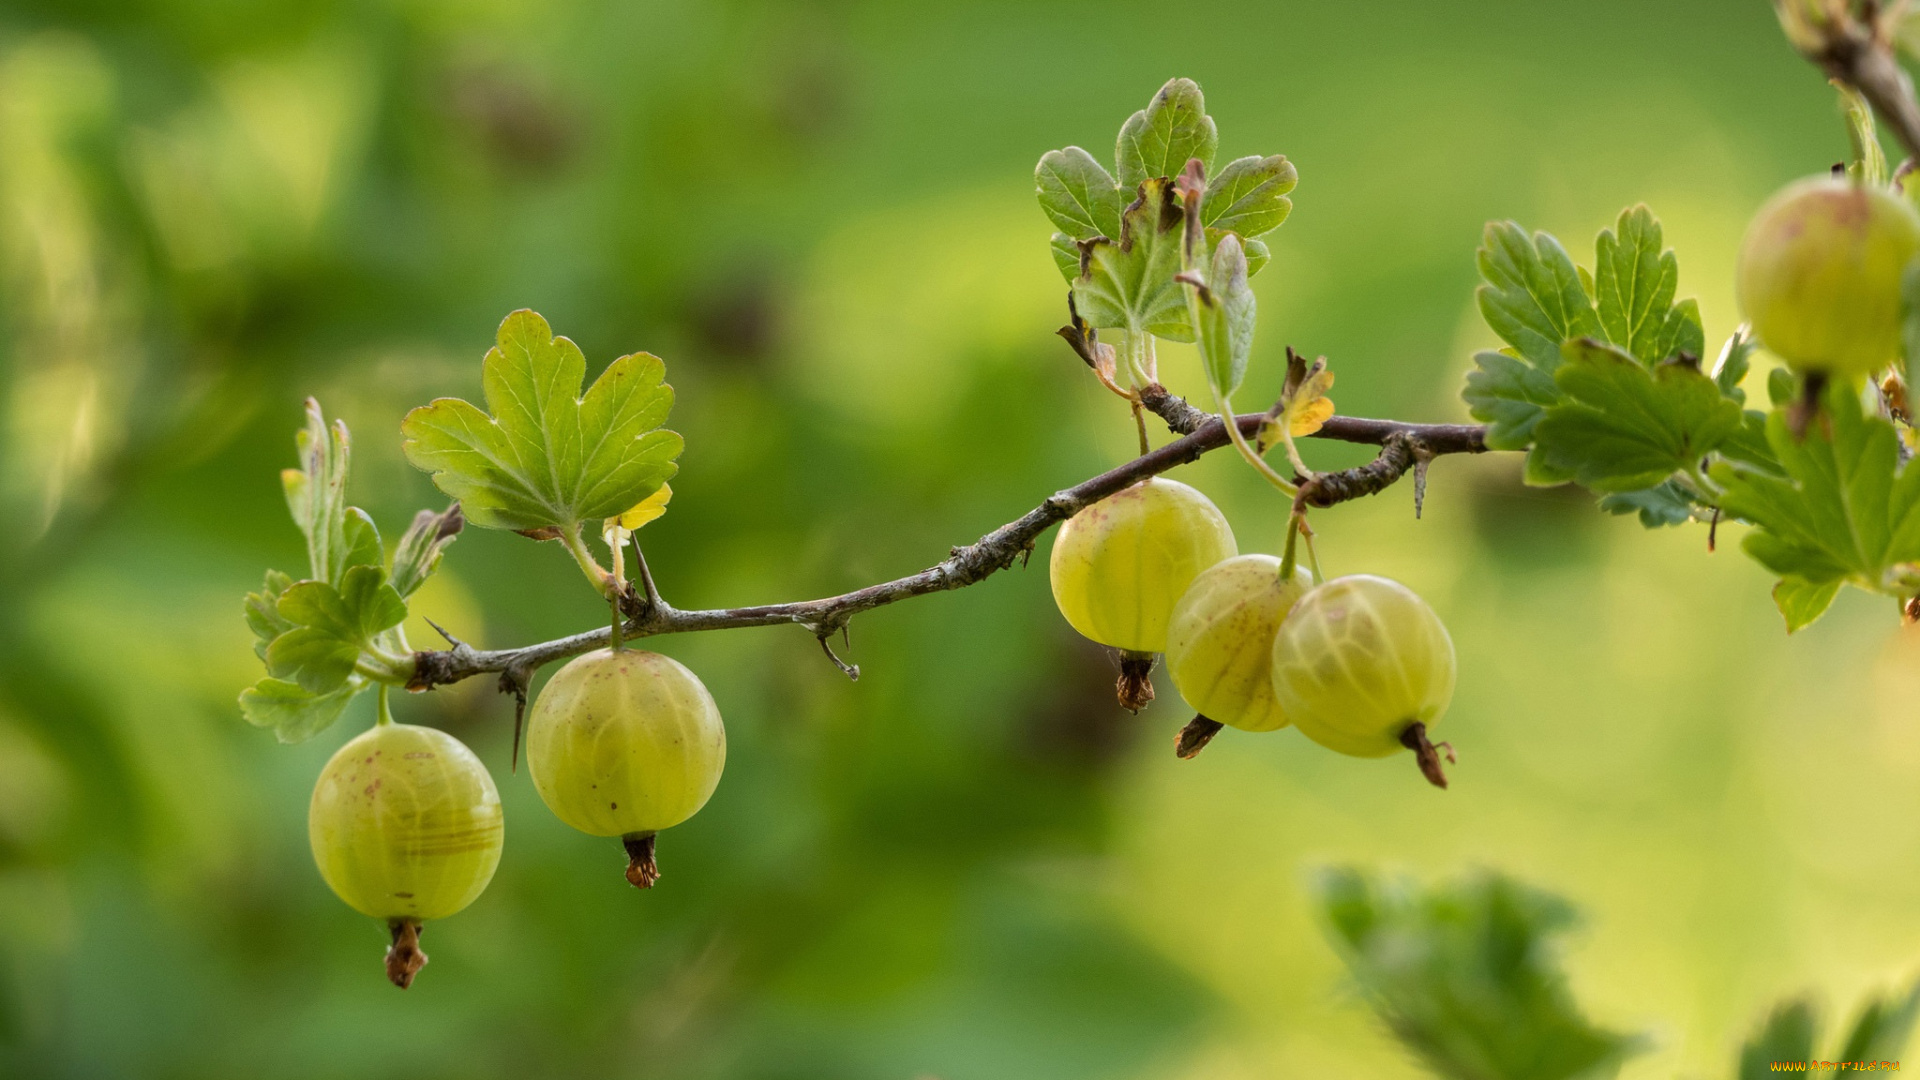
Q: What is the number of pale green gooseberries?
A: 6